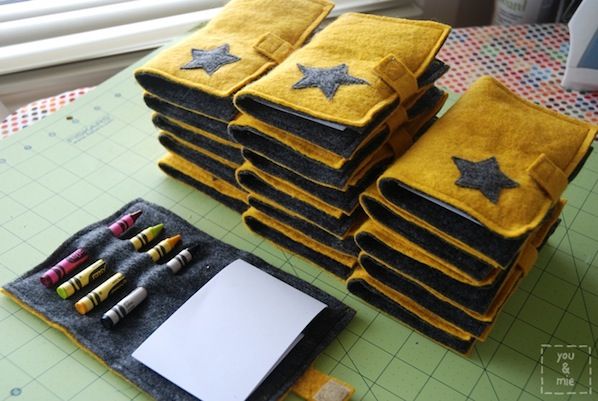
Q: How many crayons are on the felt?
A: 4